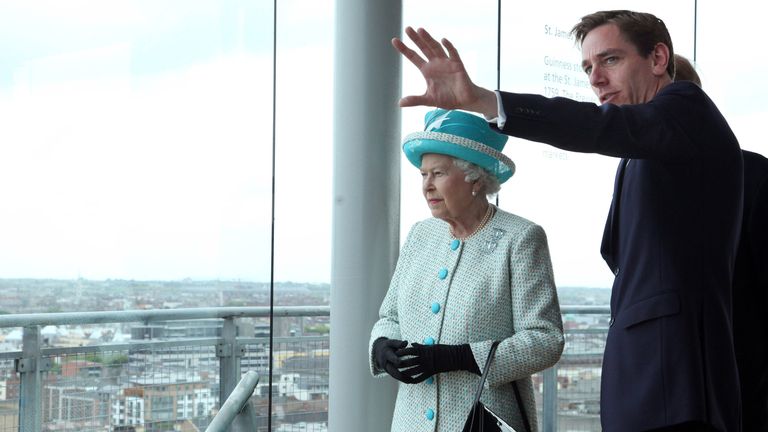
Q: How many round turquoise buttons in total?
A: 6